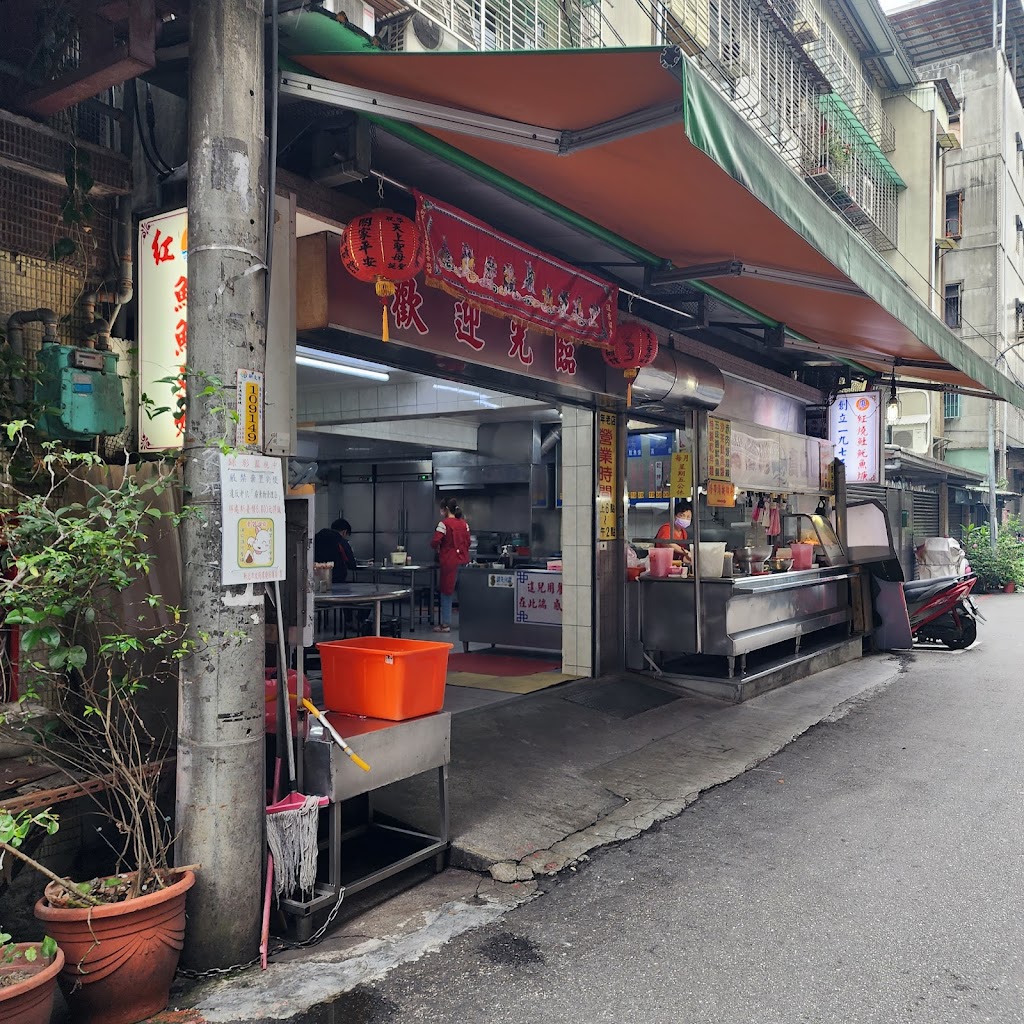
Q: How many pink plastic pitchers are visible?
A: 2